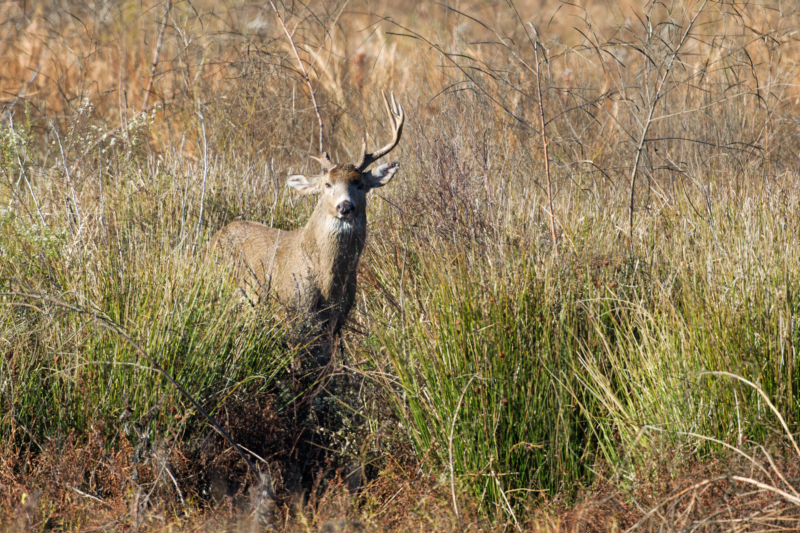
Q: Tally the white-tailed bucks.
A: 1